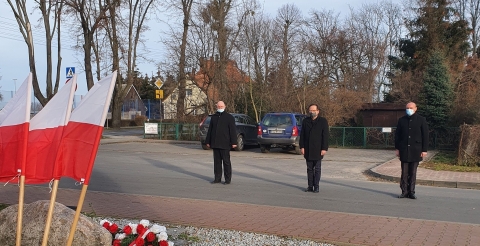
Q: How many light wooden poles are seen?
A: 3